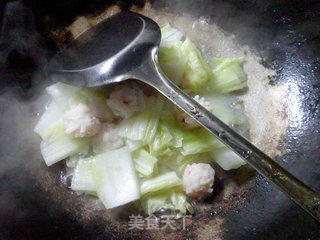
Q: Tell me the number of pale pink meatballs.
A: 4